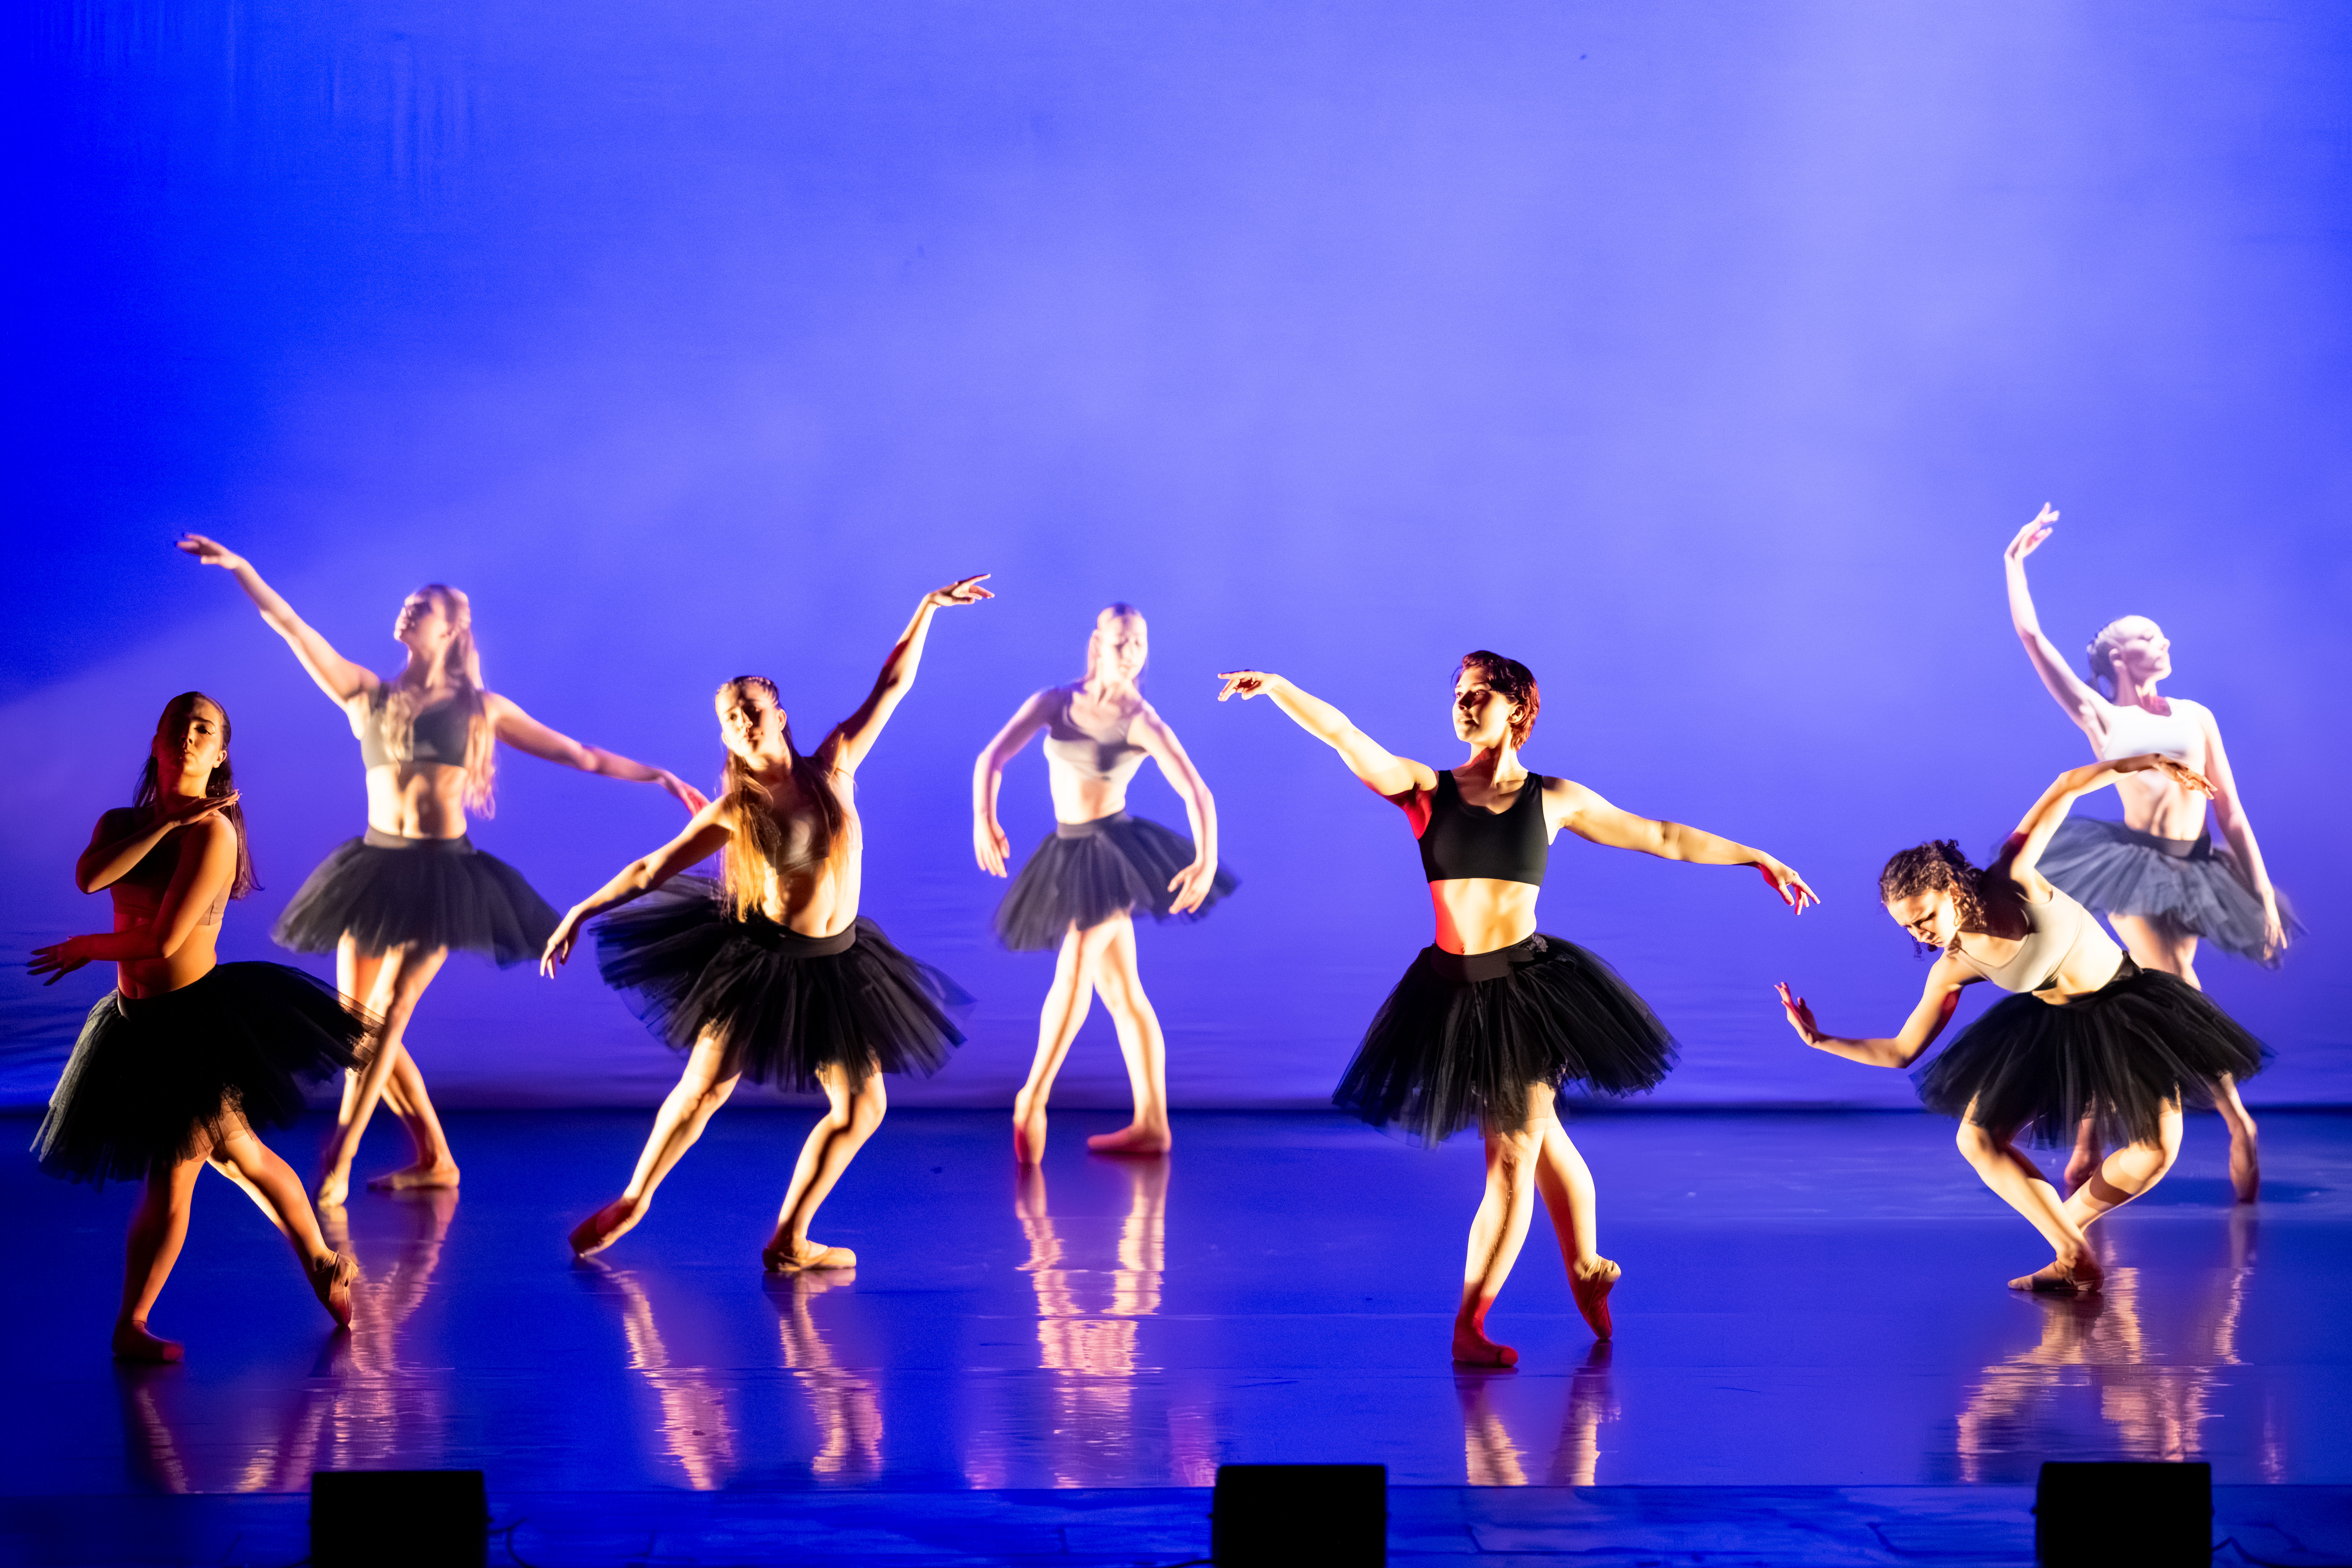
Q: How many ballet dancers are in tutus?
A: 7